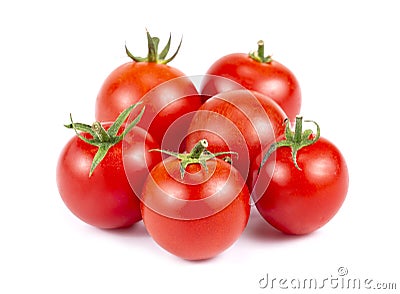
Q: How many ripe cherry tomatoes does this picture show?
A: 6